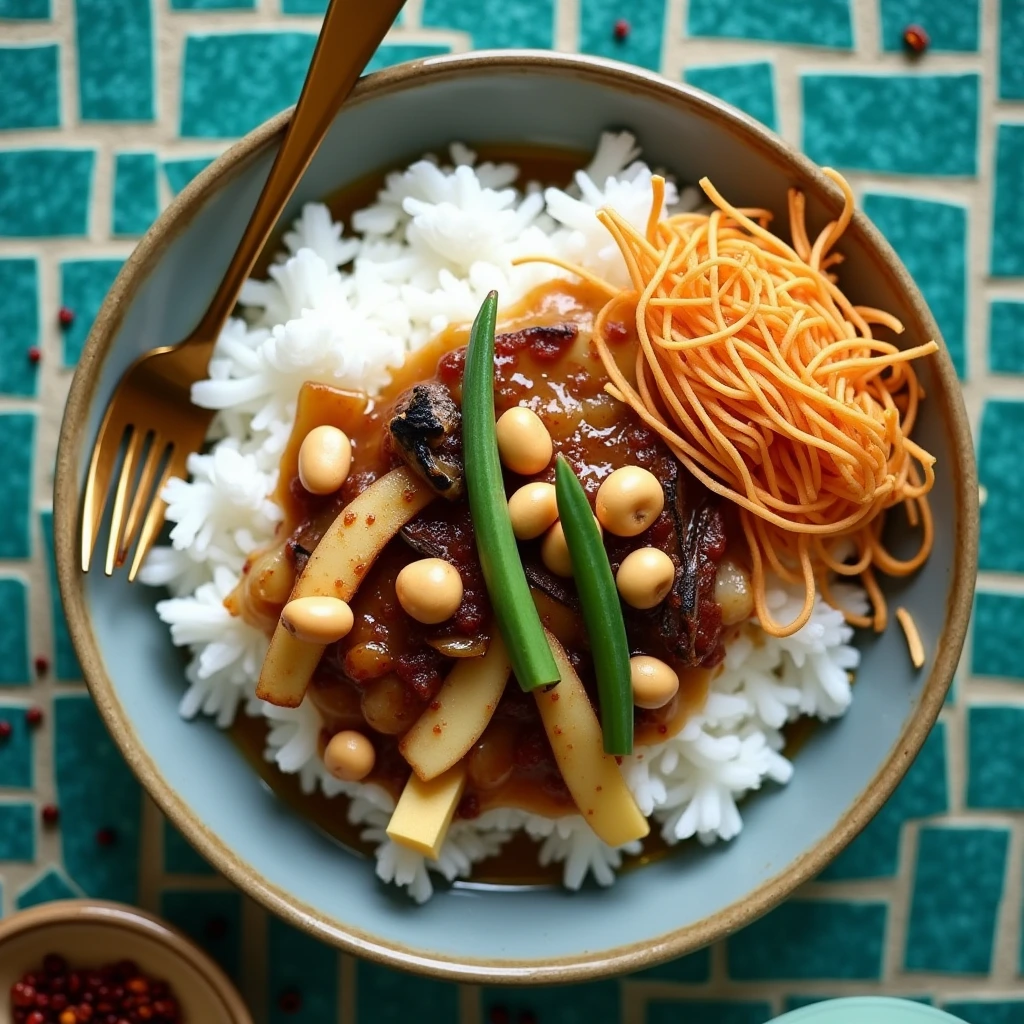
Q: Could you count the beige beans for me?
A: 10